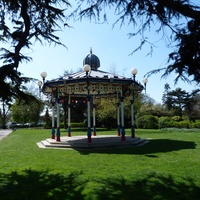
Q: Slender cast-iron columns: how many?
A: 8